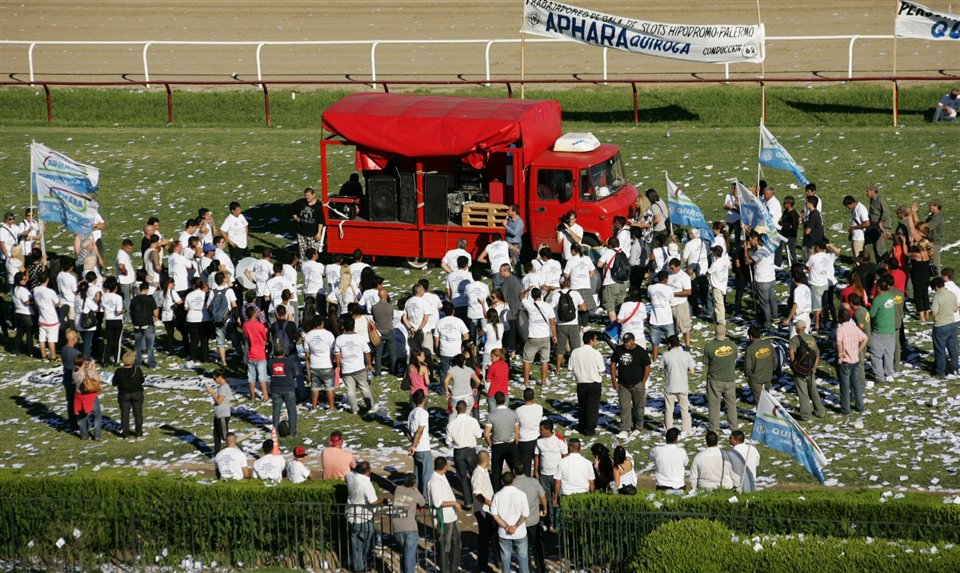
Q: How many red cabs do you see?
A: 1